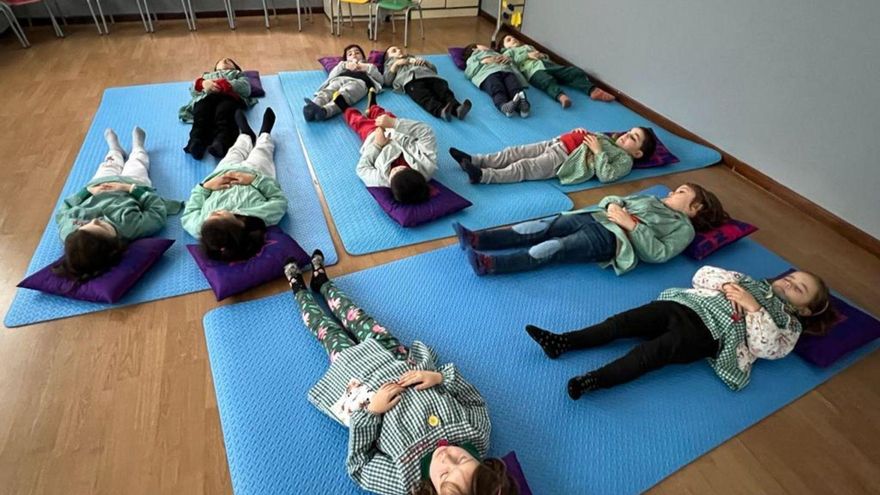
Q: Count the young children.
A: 12